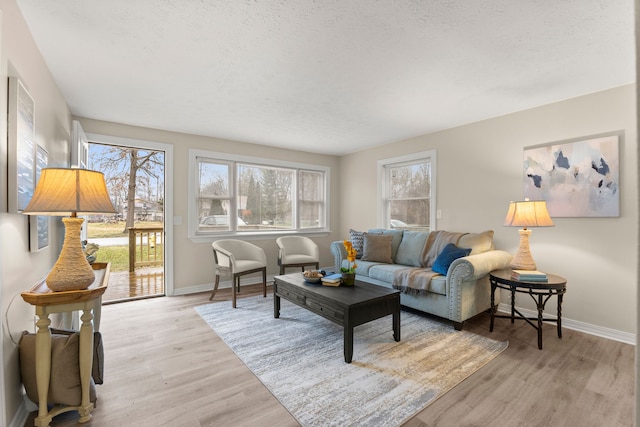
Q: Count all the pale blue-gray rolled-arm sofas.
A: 1